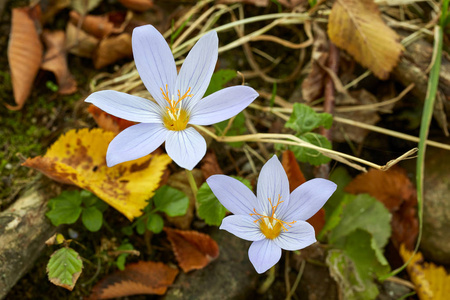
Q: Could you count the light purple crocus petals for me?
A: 12